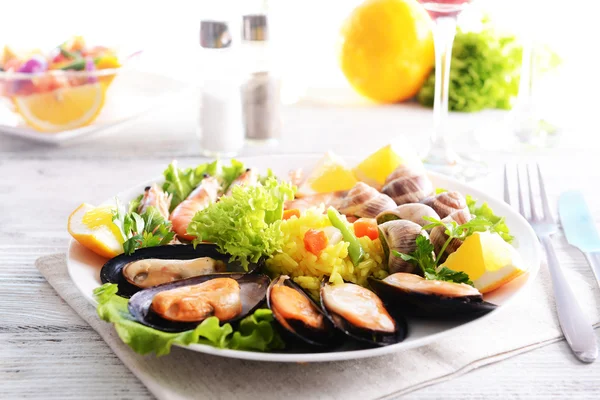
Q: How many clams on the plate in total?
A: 5